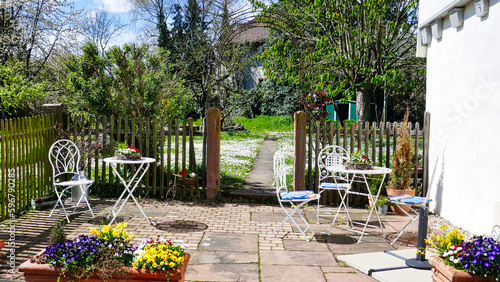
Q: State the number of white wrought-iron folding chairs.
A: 4